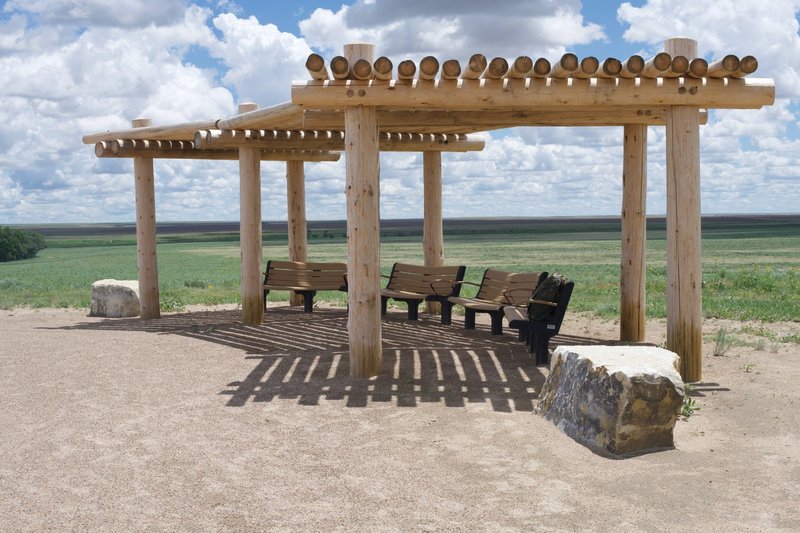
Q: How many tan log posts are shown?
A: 7